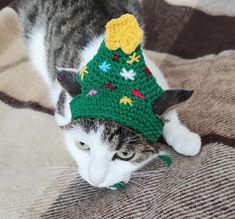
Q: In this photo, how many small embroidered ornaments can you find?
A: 10